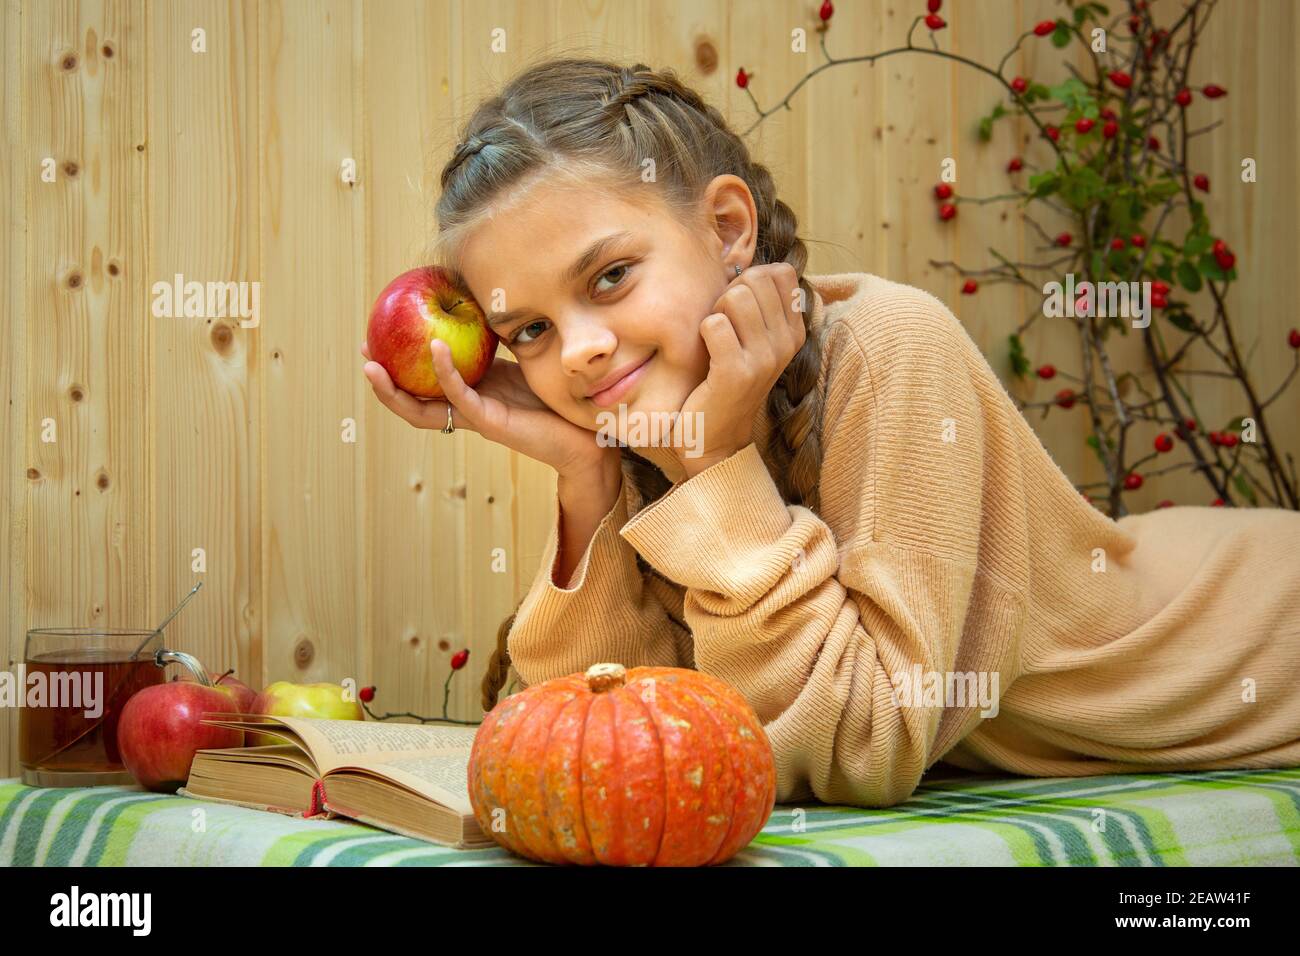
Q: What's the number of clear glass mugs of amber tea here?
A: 1